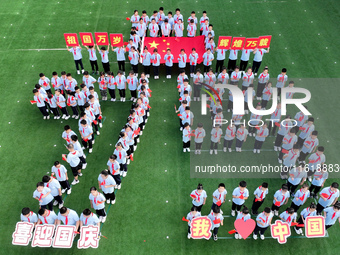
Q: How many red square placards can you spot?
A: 8